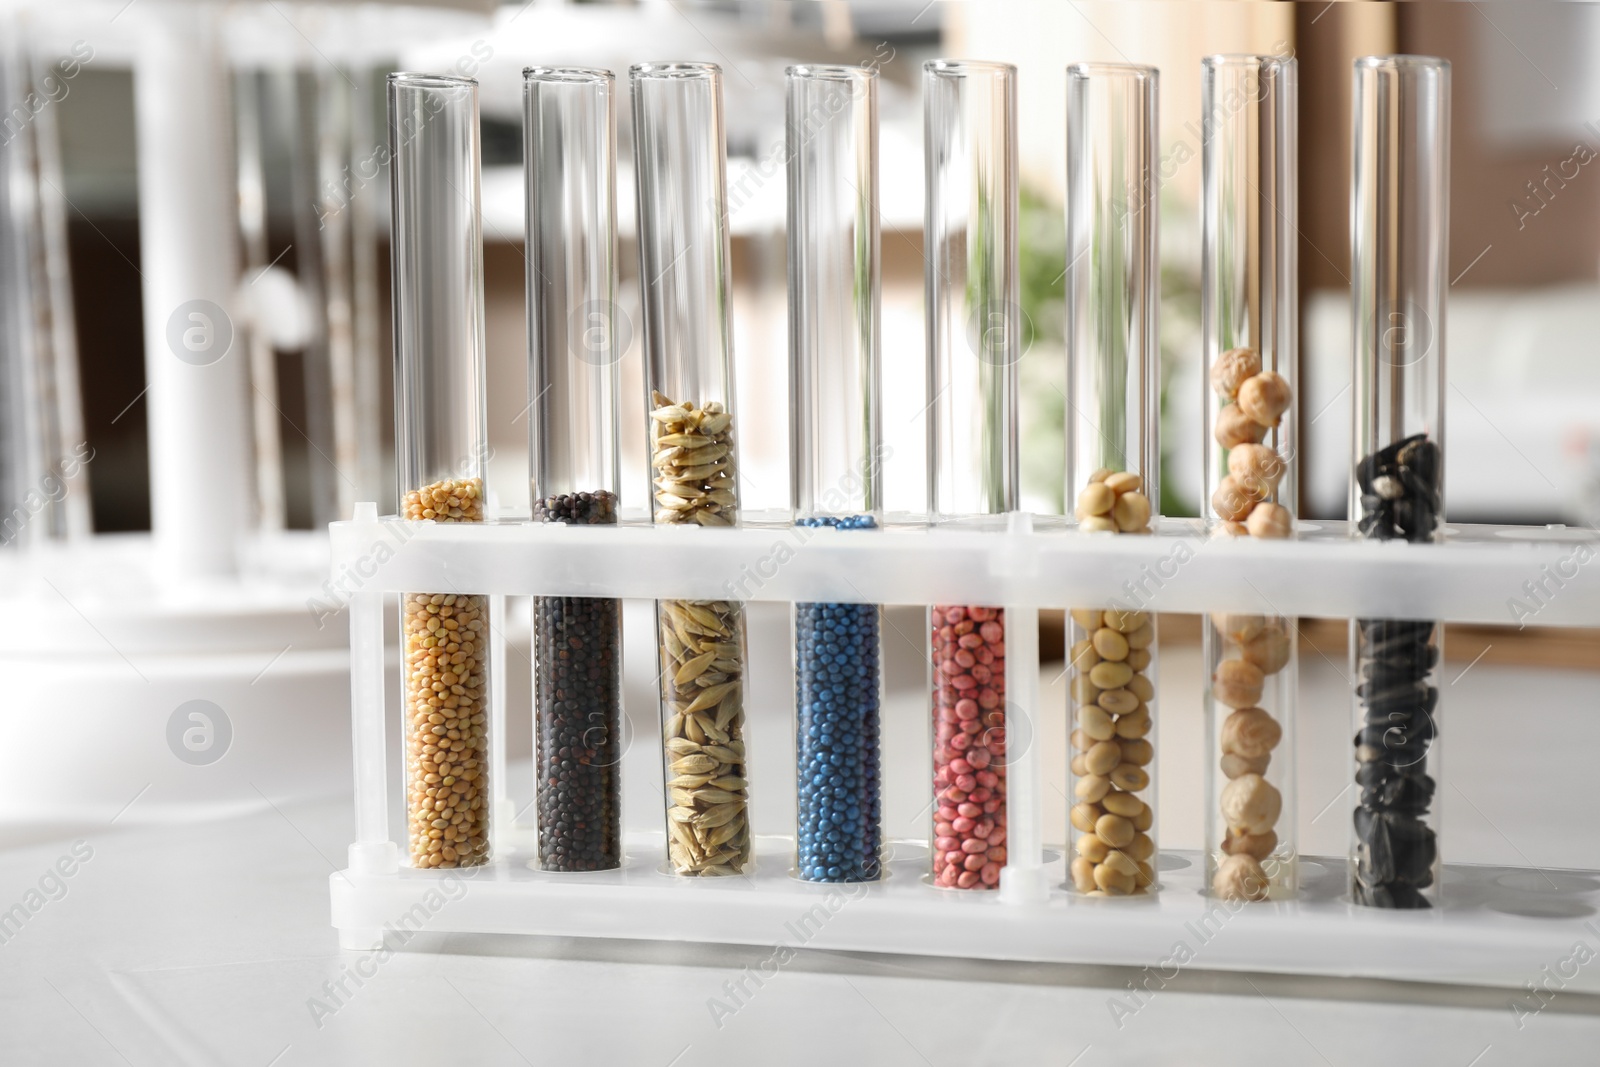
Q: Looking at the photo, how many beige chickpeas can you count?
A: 15